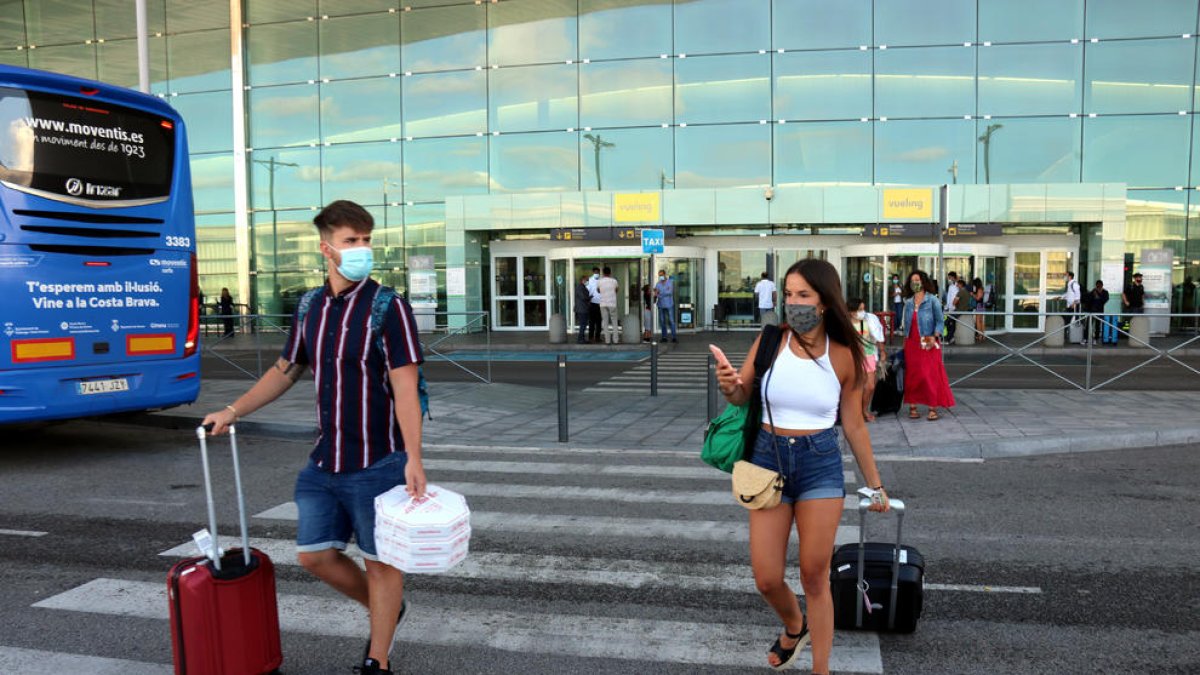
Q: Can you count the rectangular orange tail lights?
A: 2